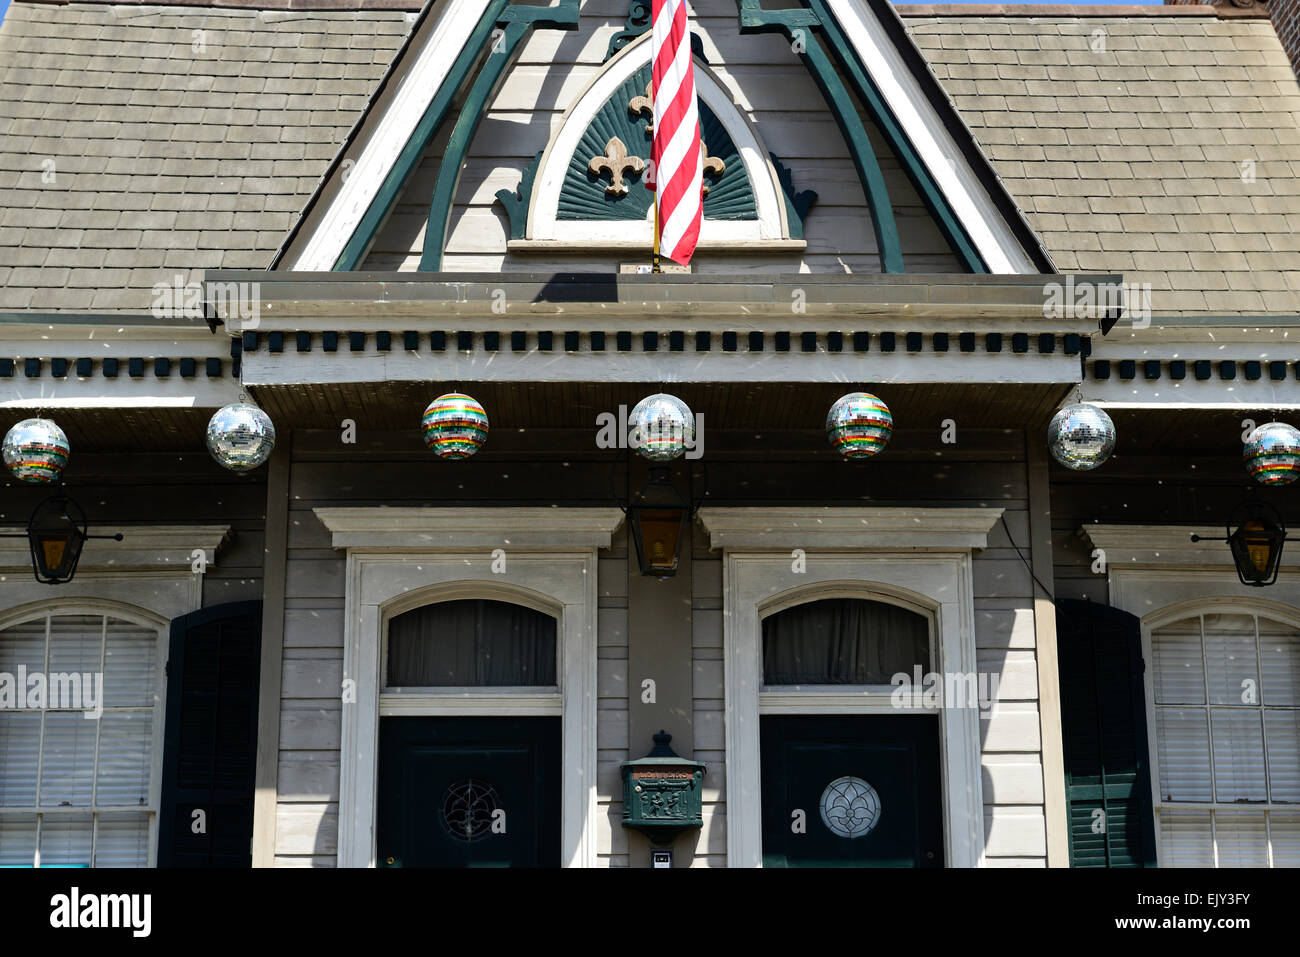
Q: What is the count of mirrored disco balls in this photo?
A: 7